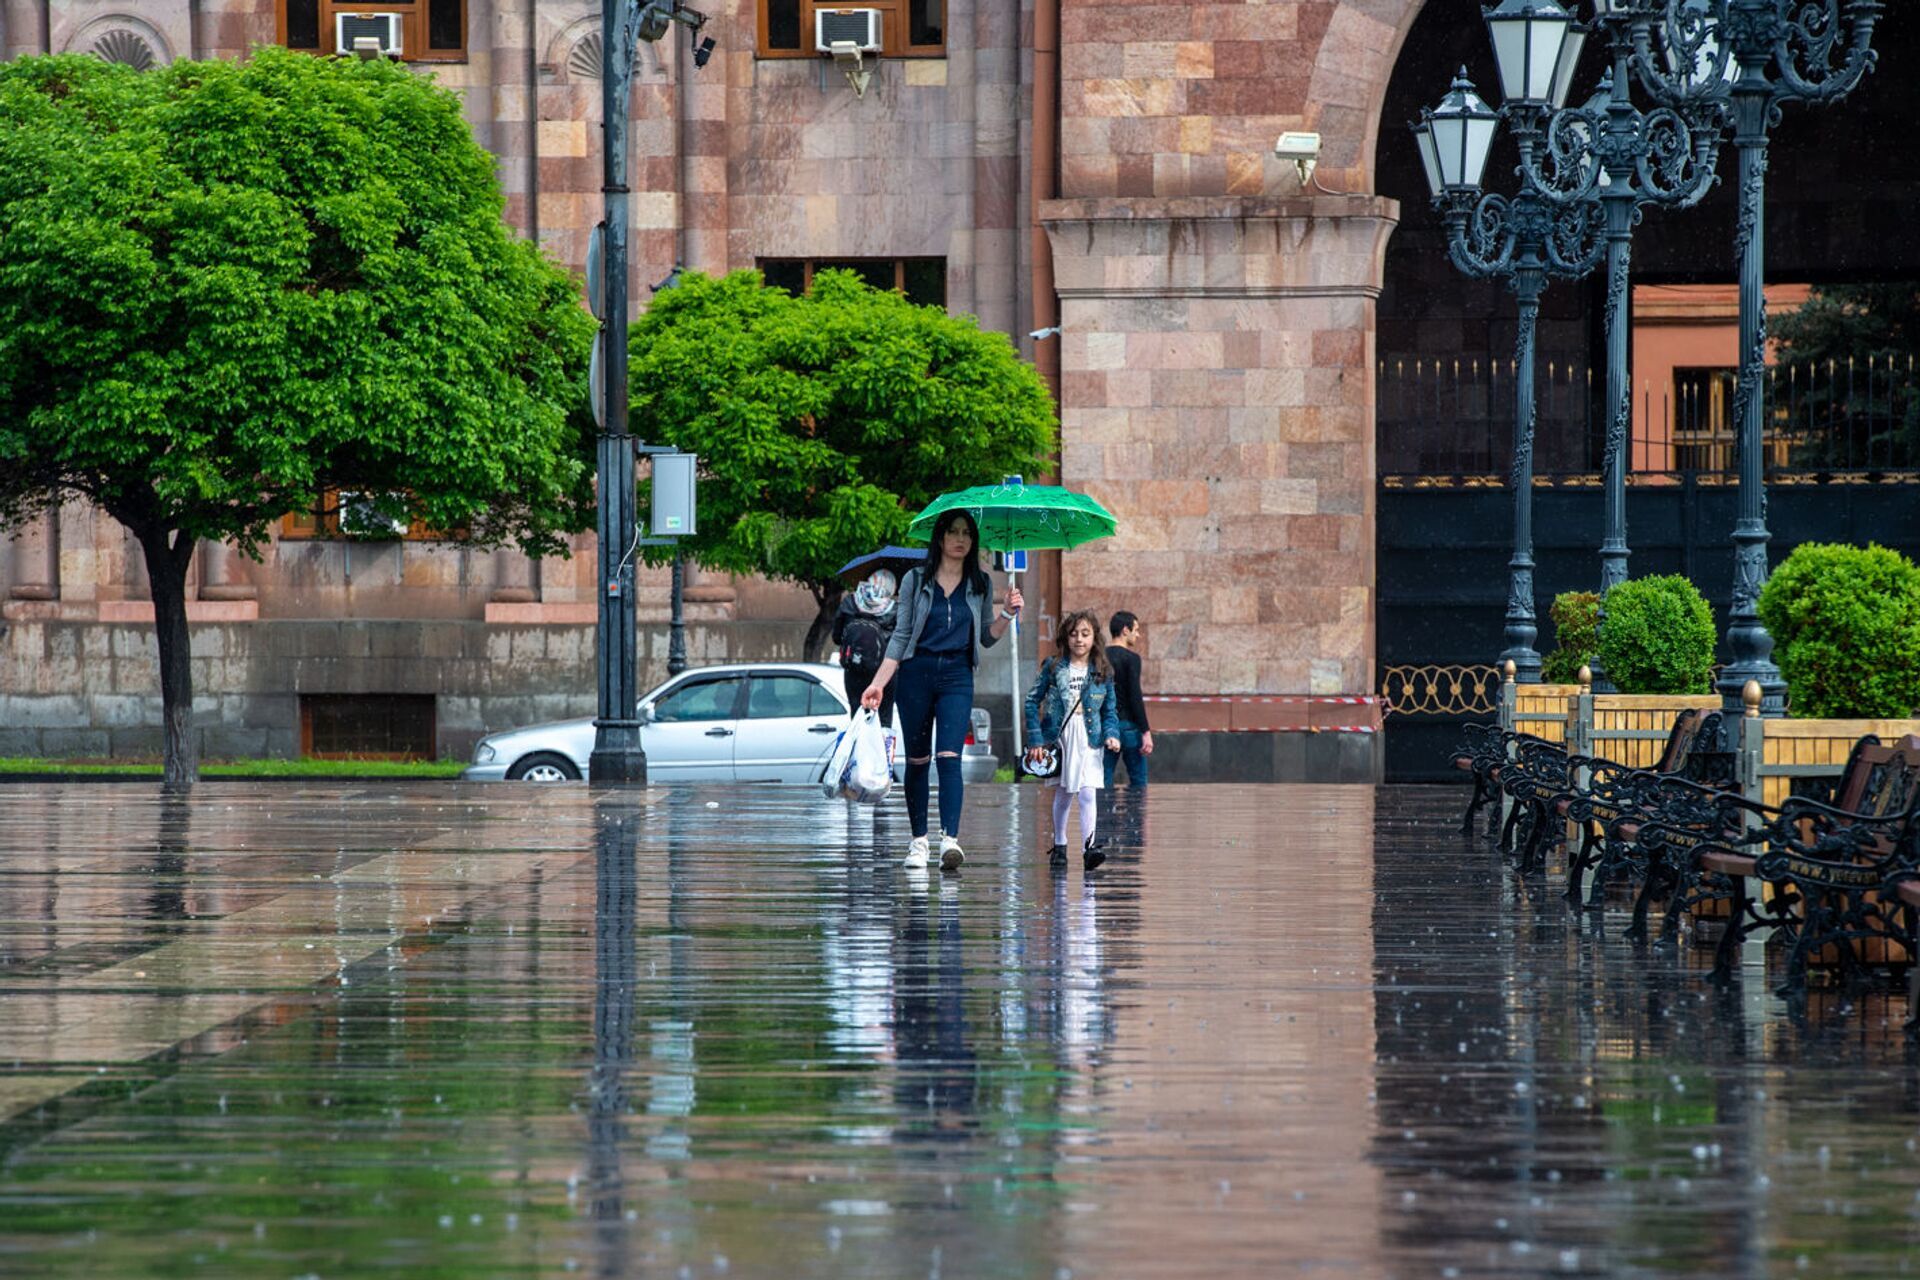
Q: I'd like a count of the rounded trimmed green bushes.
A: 3